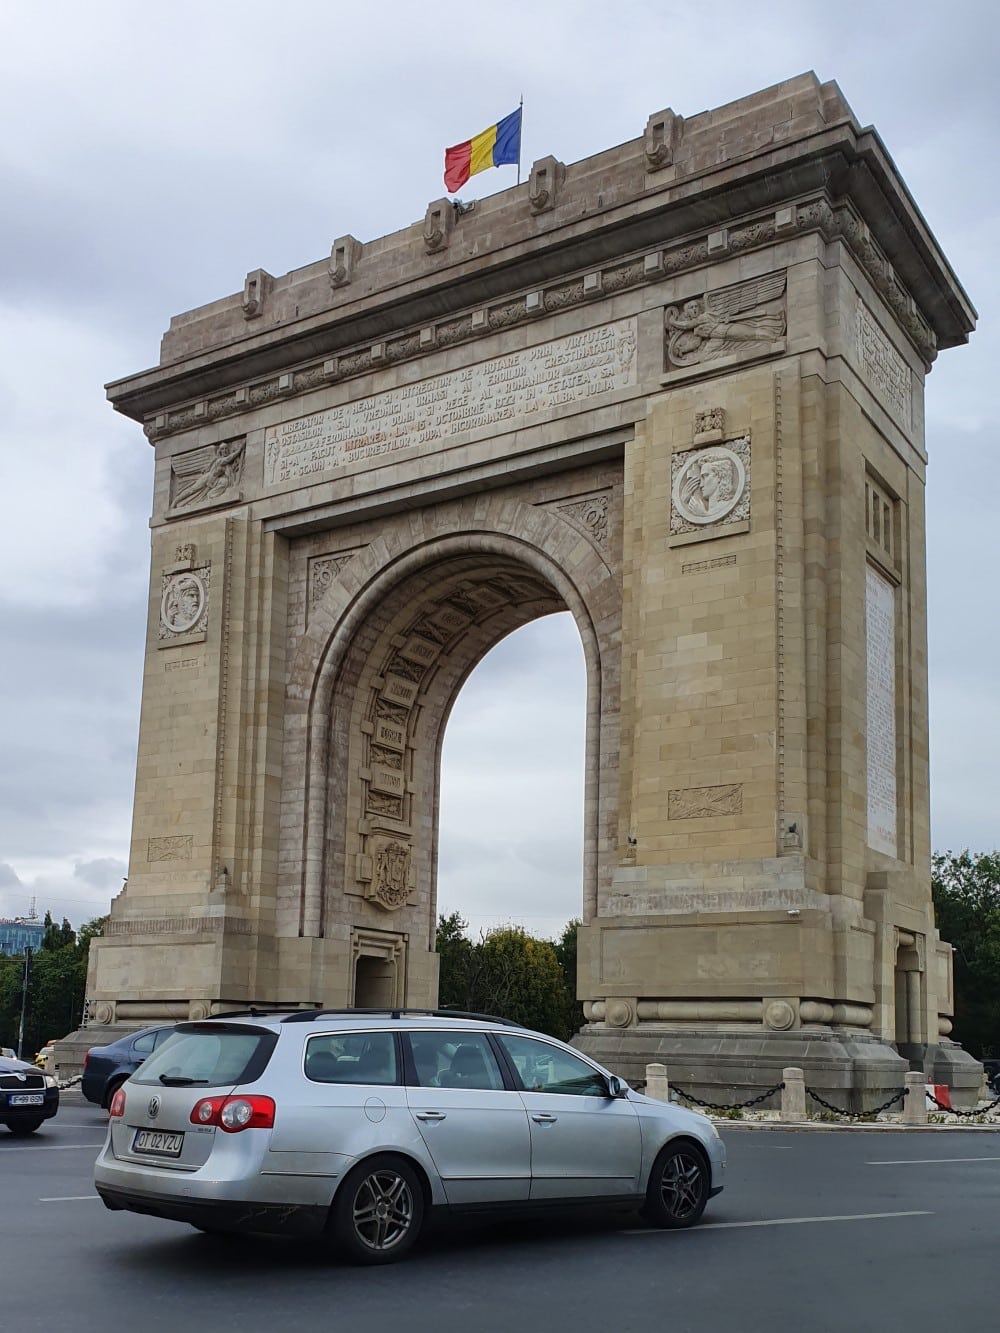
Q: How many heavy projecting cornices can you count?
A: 1